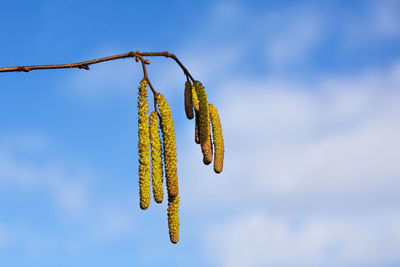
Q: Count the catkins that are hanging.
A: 8